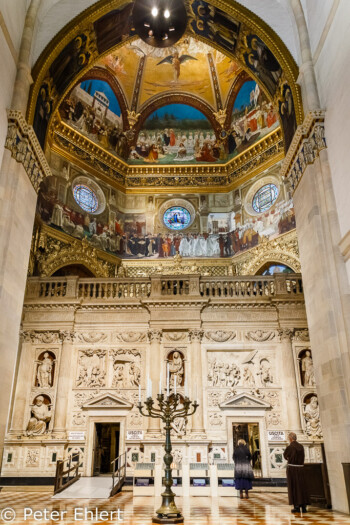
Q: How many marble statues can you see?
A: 6